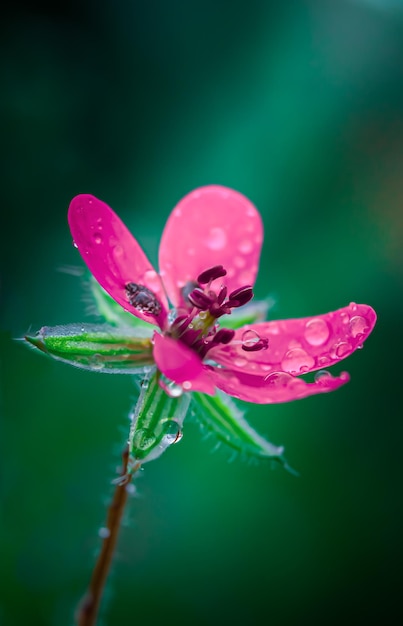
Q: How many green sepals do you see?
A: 5